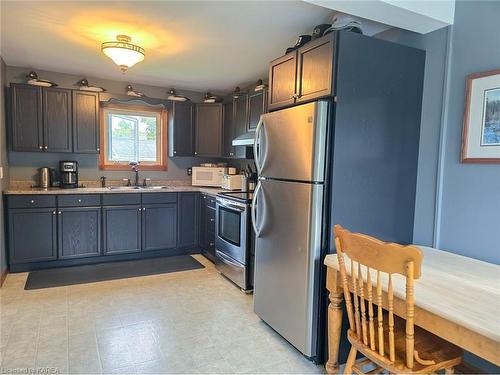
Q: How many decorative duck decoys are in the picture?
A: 7